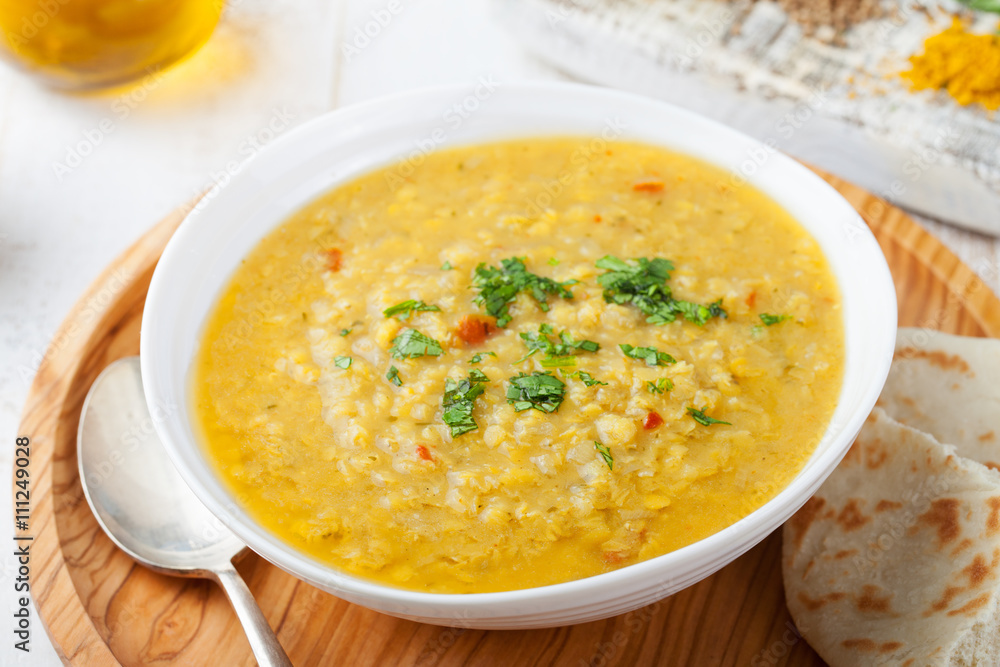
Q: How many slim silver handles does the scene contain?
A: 1